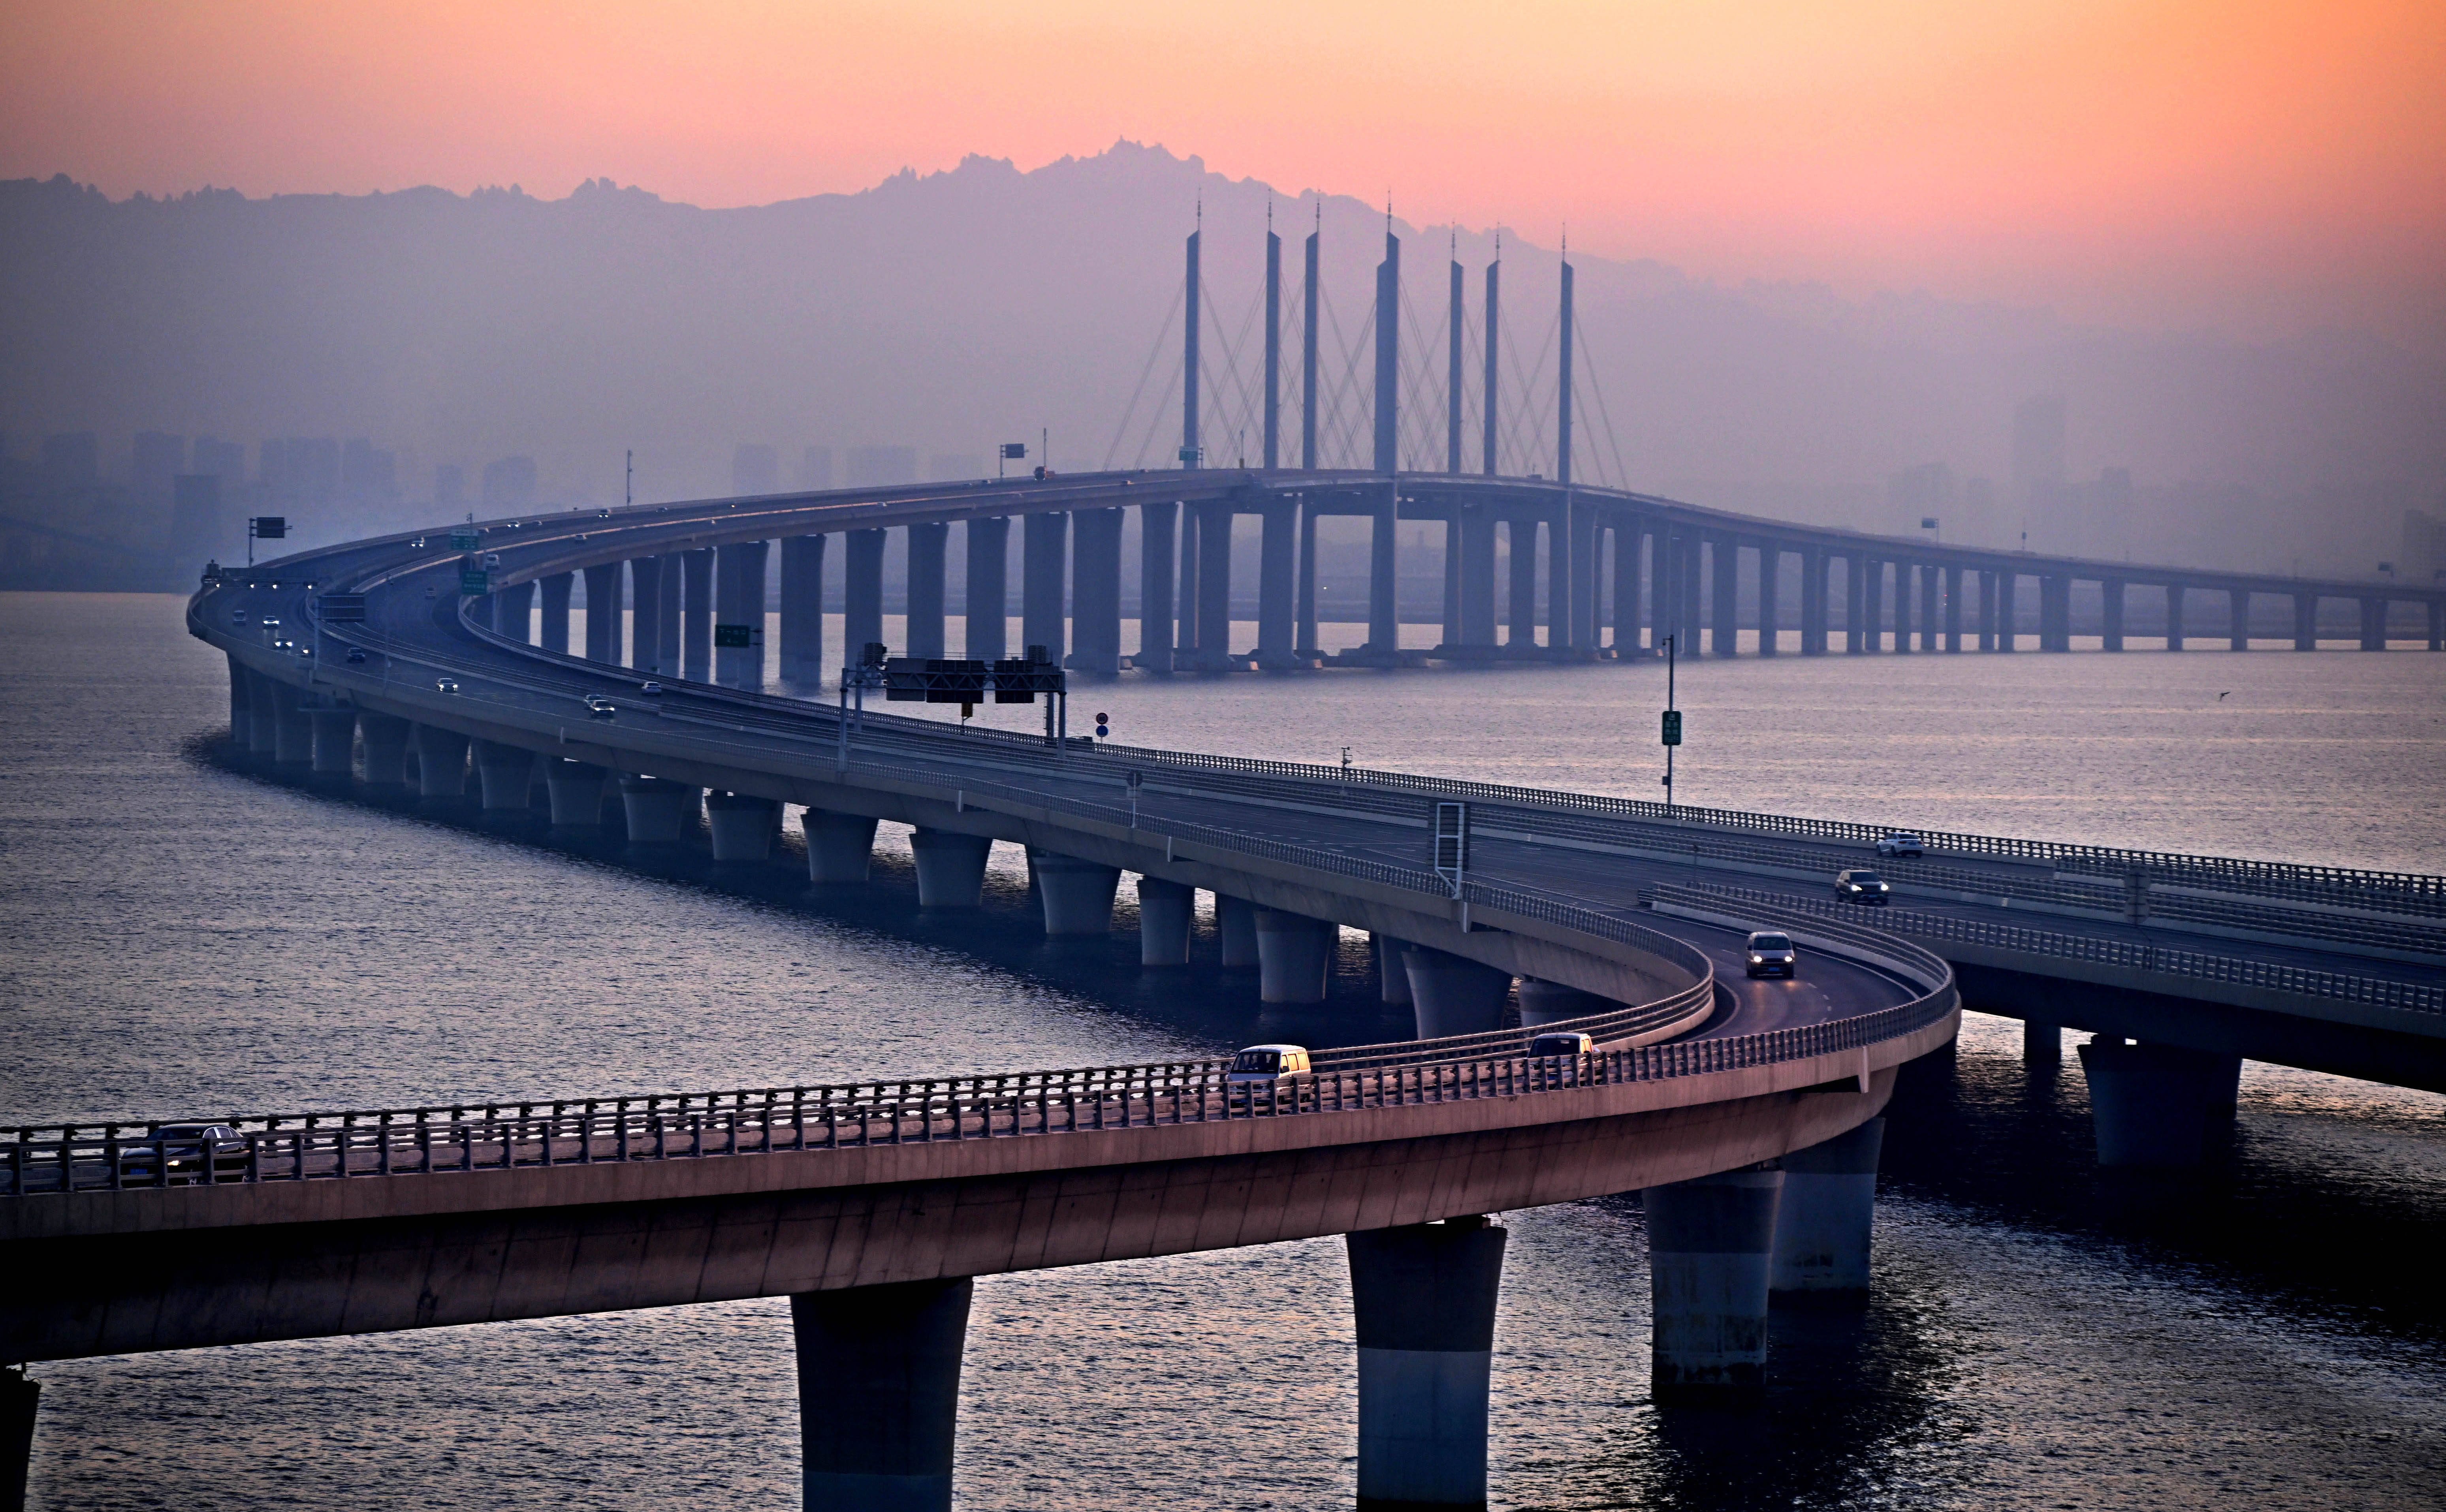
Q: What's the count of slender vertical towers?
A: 7